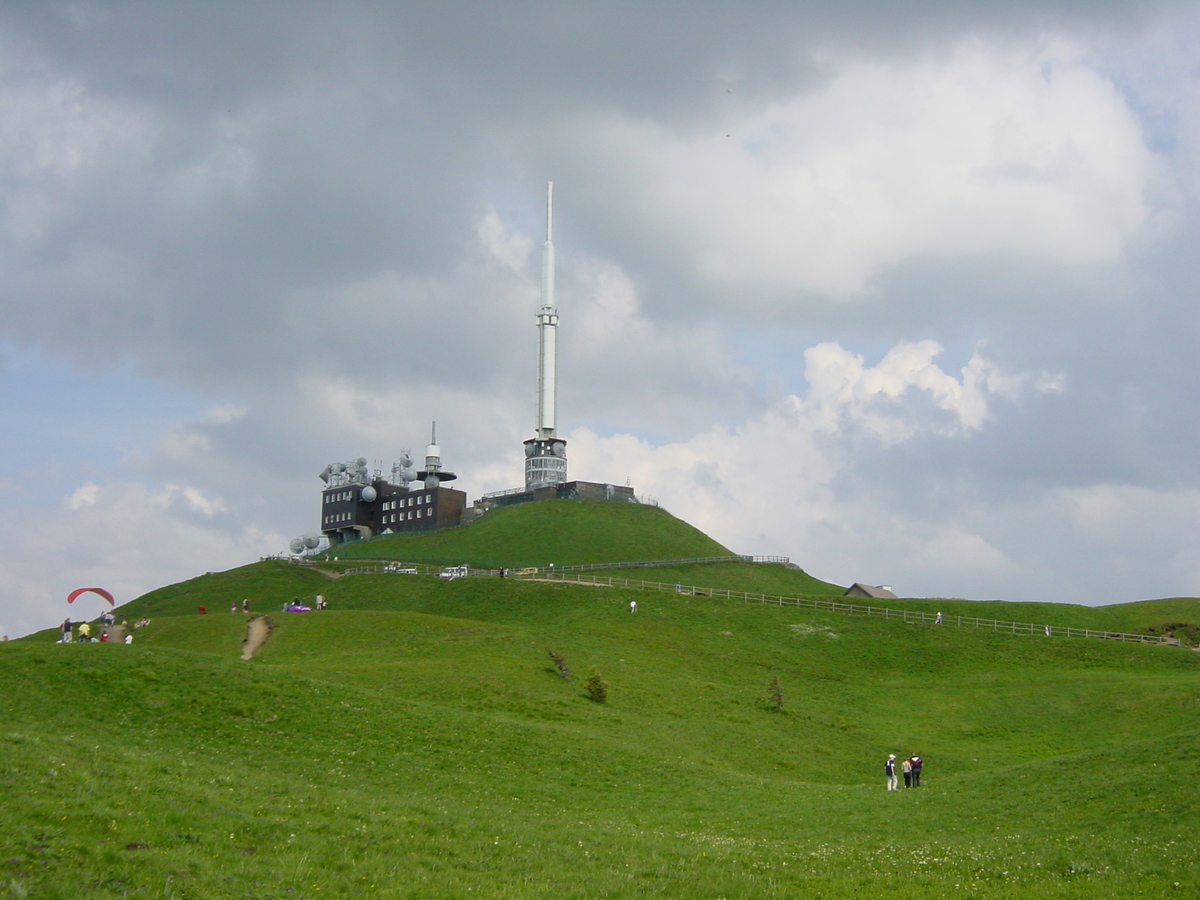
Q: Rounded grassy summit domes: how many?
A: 1